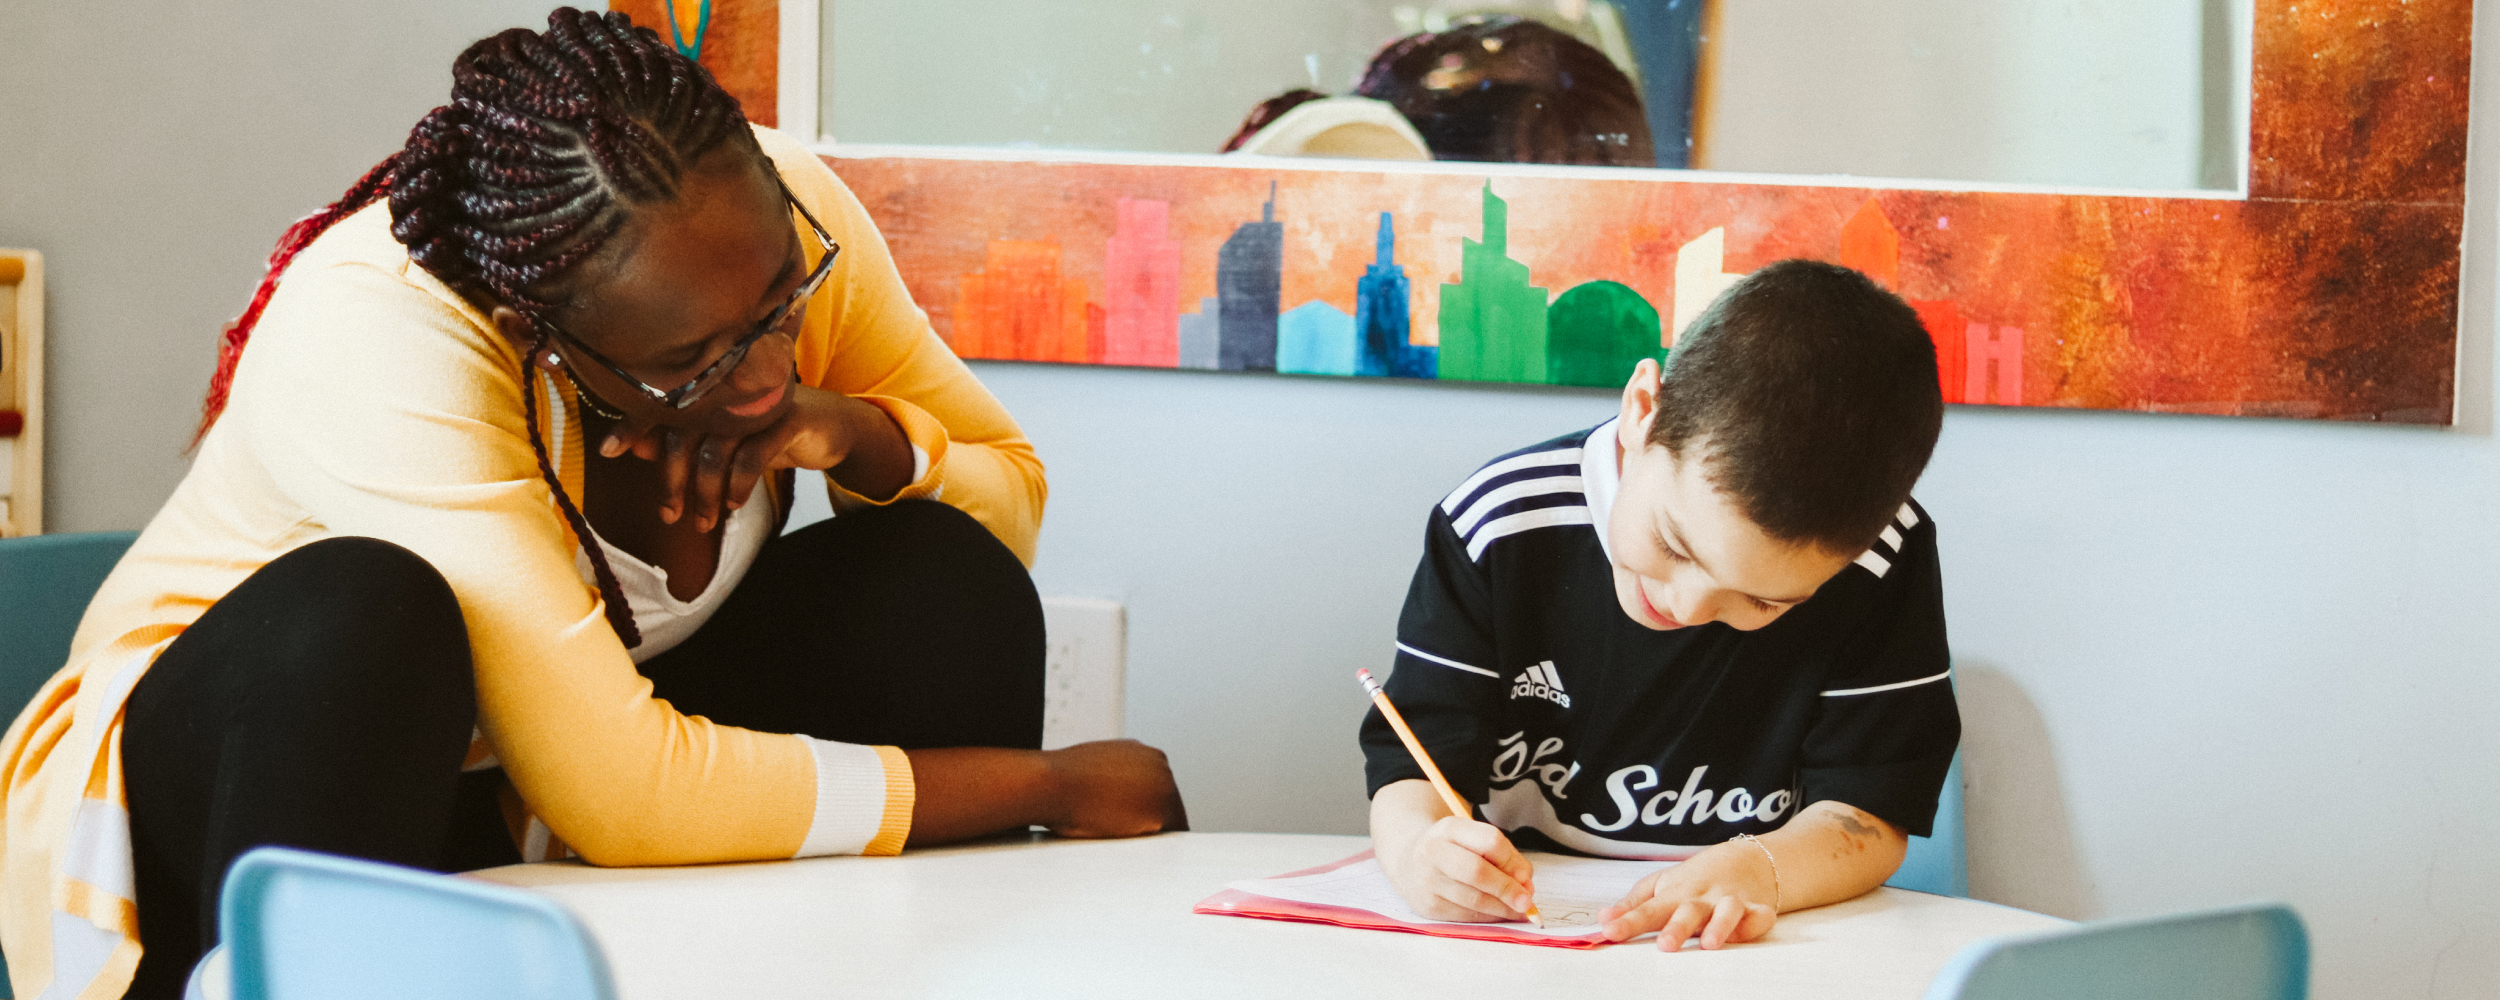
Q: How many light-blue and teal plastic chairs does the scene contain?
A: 4